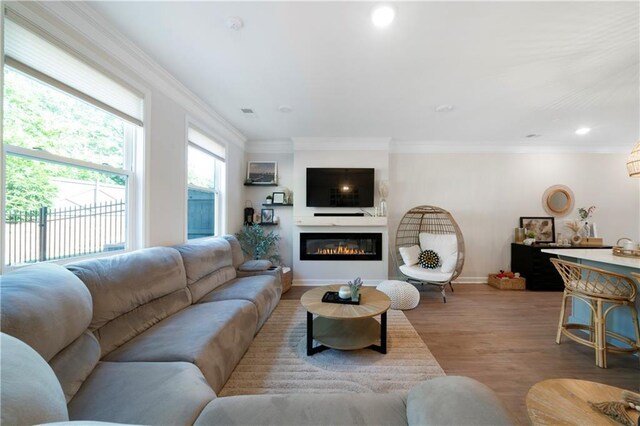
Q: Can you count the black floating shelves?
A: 3